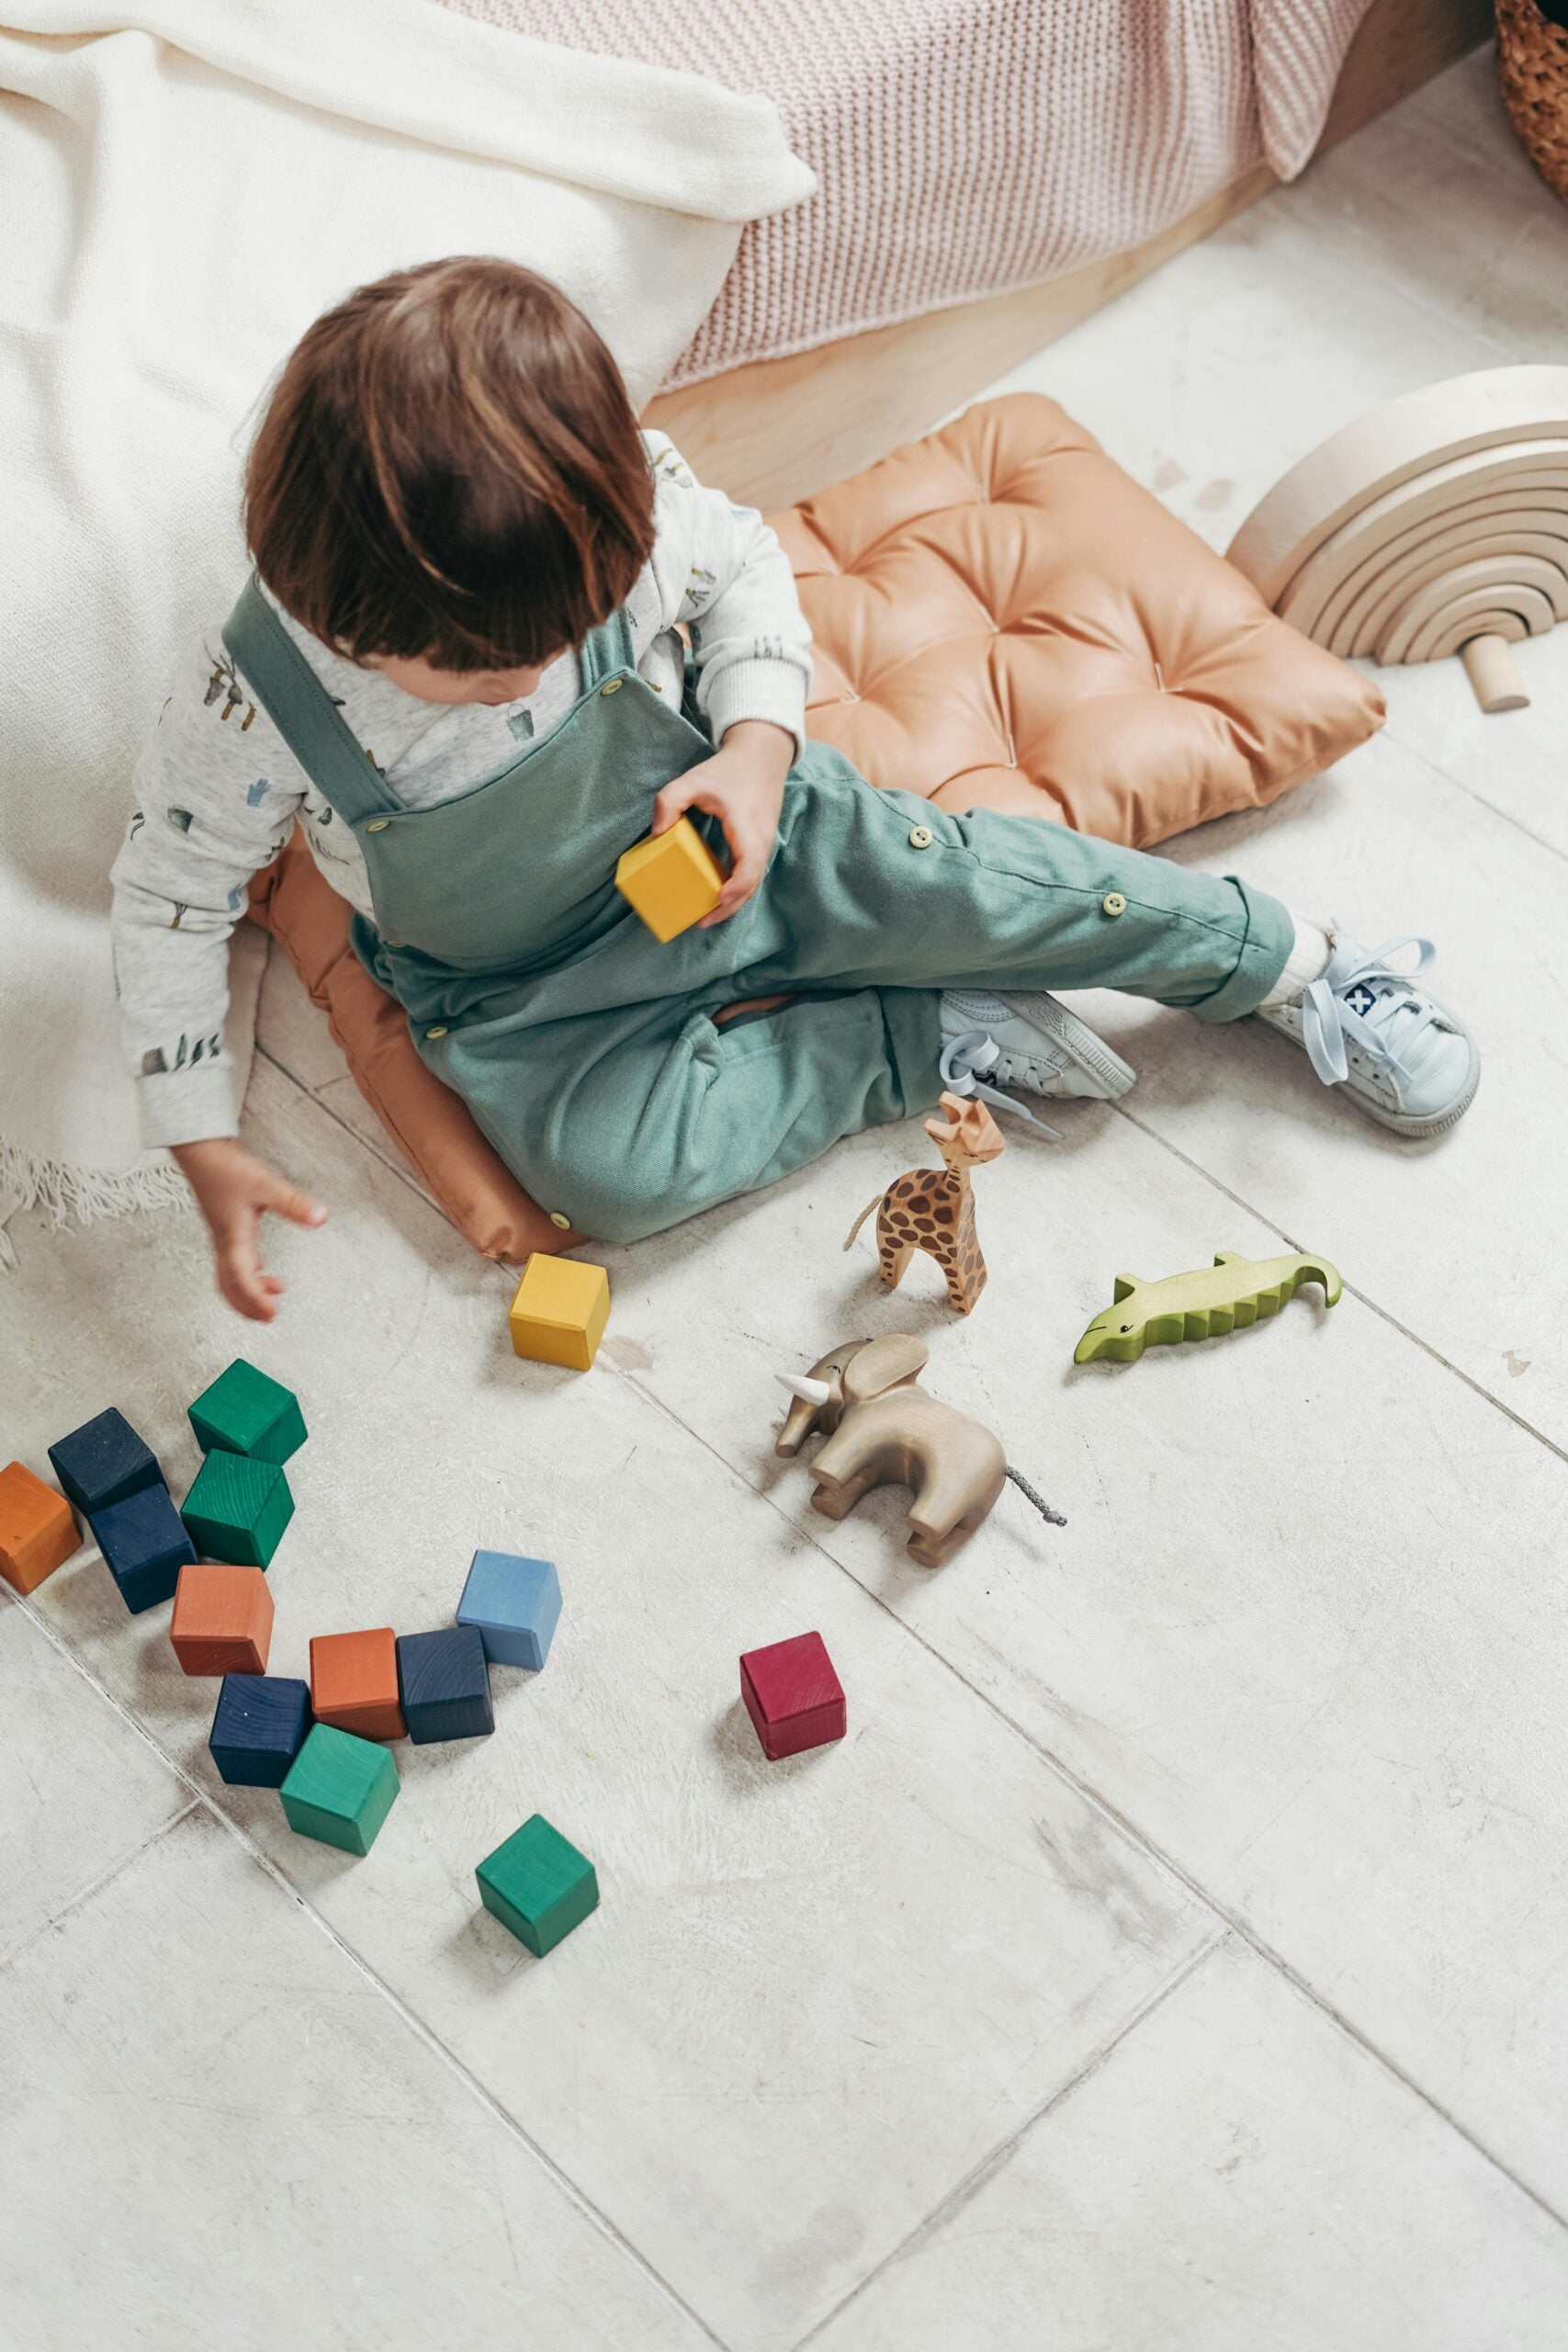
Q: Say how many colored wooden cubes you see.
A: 15